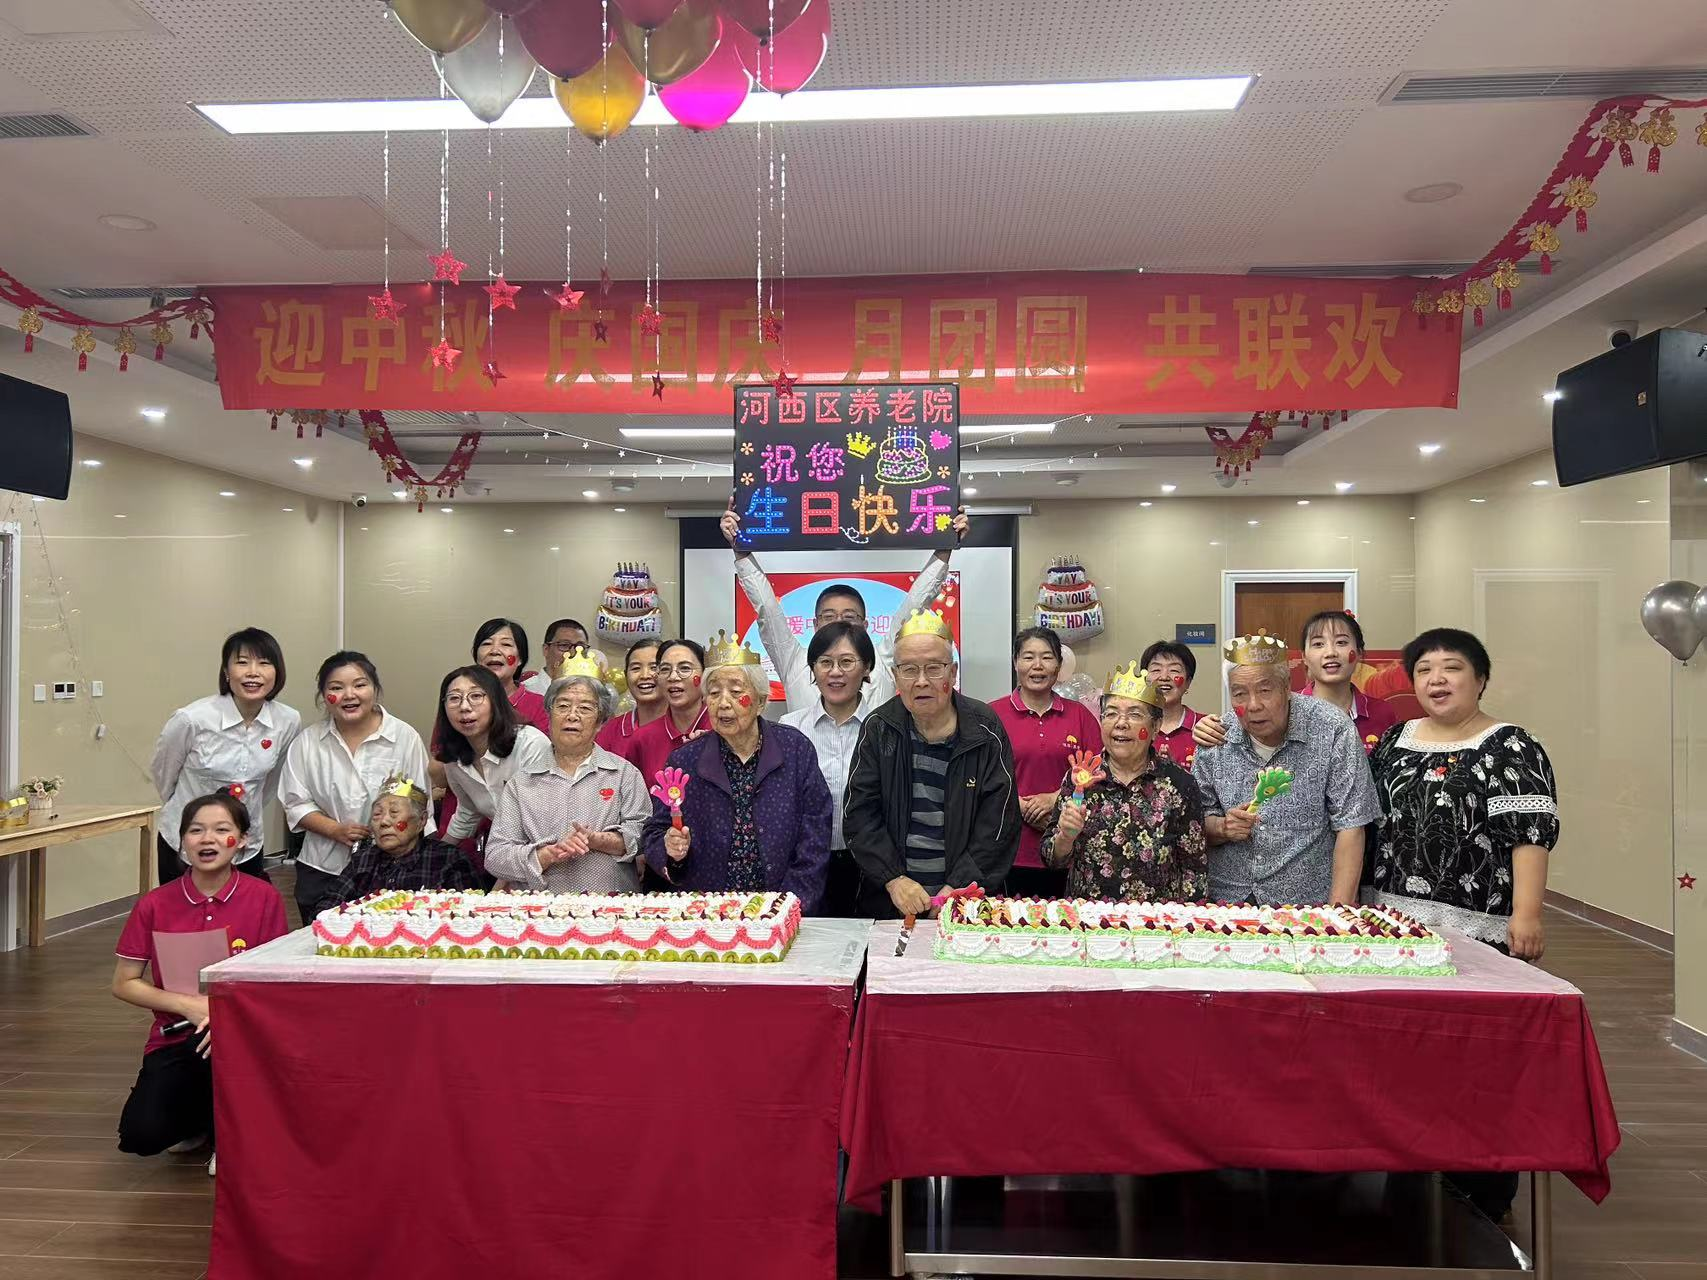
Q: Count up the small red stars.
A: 13